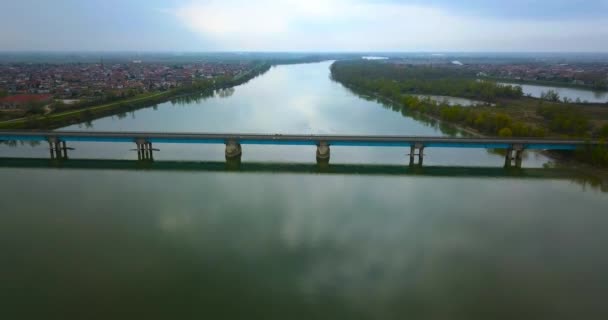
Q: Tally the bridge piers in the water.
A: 6